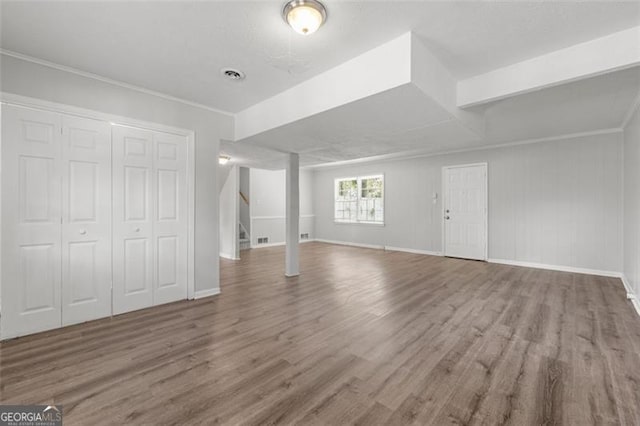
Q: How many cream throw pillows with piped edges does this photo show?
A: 0